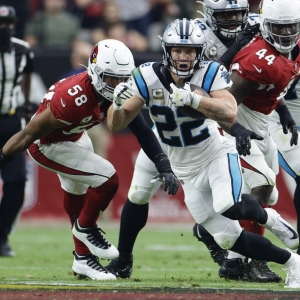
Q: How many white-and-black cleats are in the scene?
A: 2